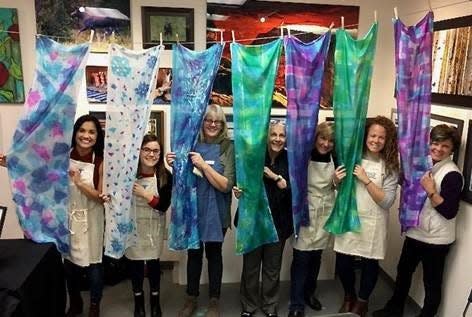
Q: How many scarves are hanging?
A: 7